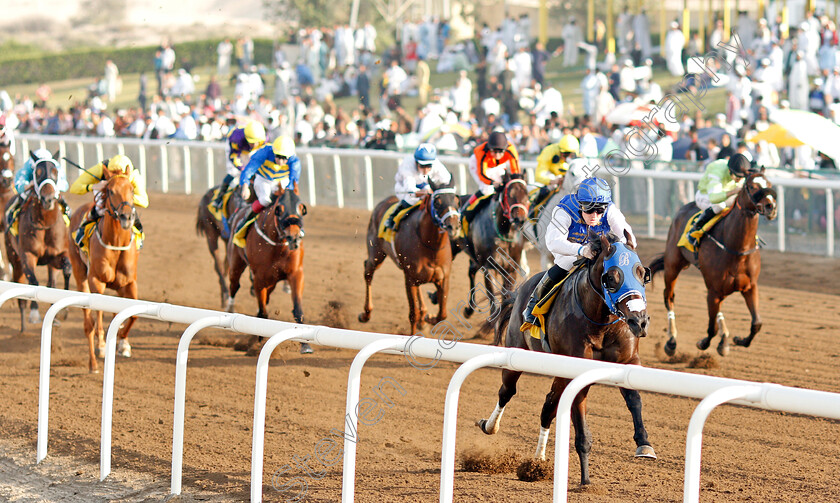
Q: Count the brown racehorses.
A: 9